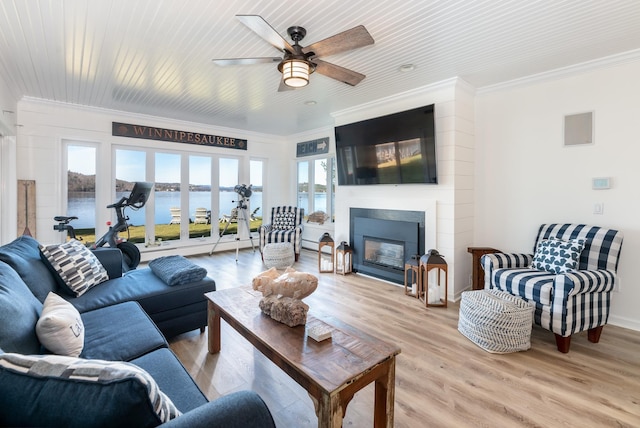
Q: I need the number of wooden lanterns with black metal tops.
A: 4